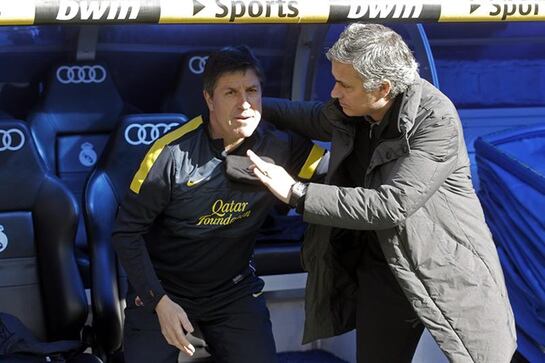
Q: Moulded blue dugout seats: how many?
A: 4